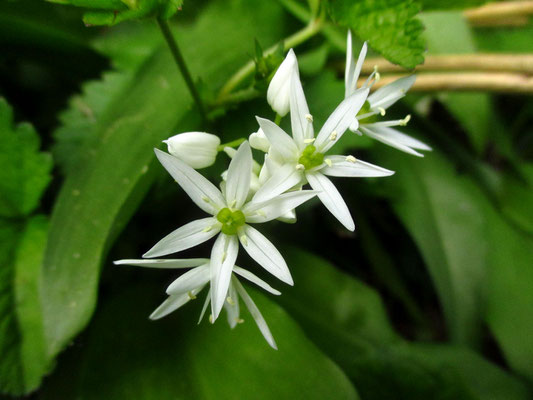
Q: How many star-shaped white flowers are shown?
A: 4